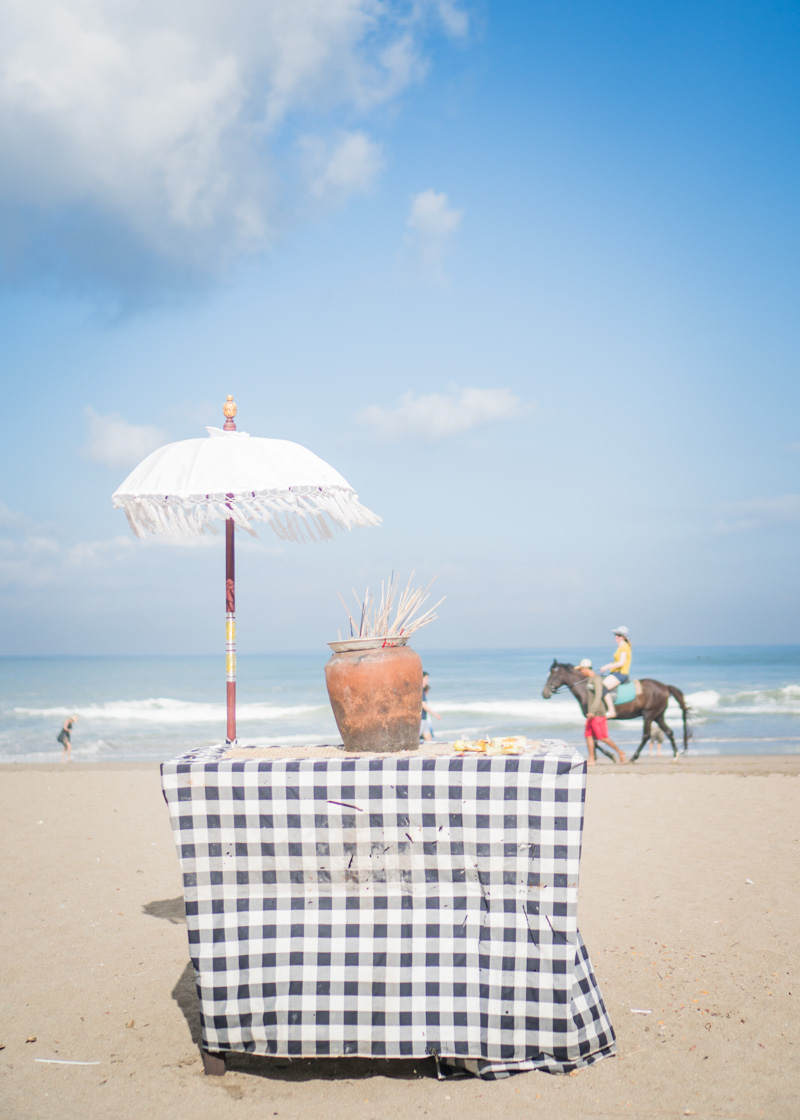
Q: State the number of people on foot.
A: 4